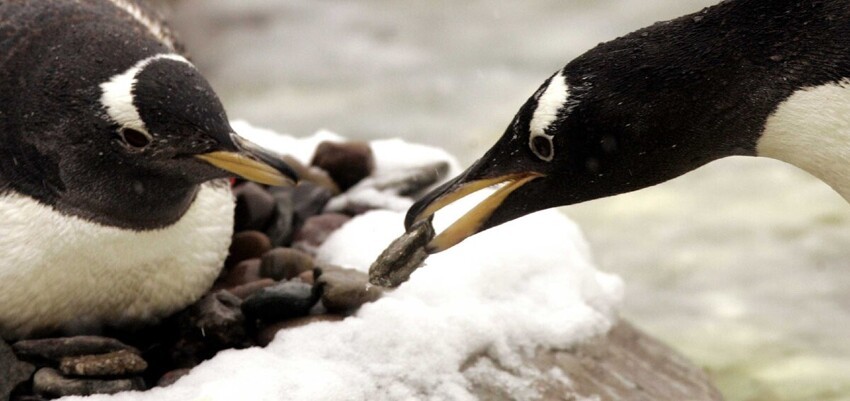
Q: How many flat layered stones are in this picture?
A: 3